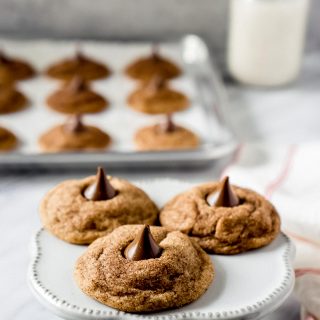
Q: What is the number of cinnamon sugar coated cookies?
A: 12